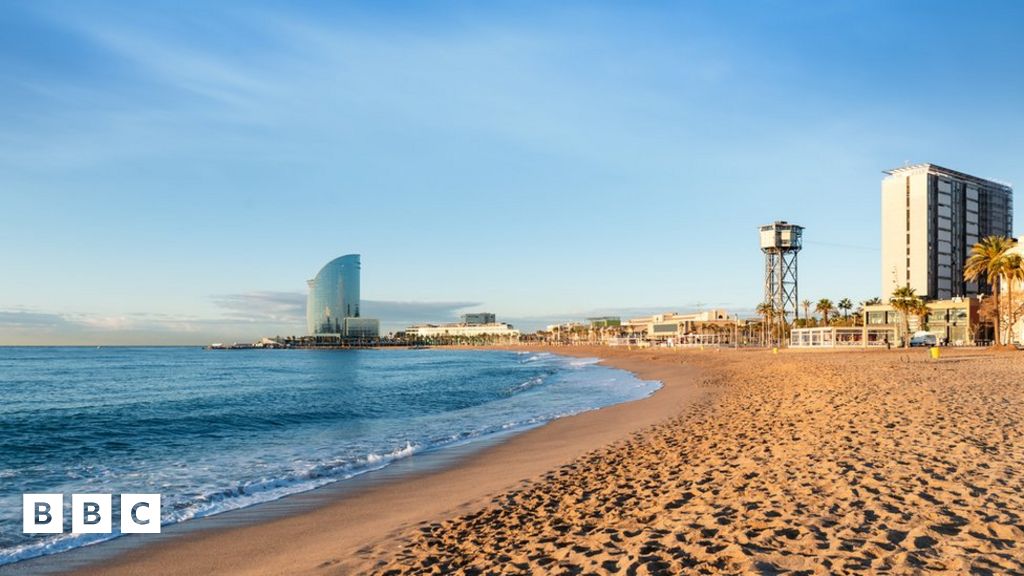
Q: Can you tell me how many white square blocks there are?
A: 3